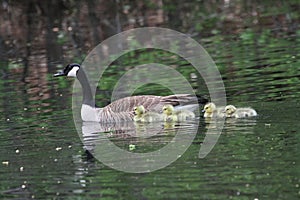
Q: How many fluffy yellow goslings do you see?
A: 4